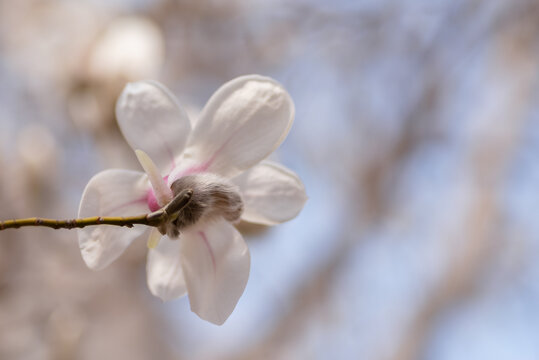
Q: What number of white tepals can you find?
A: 6